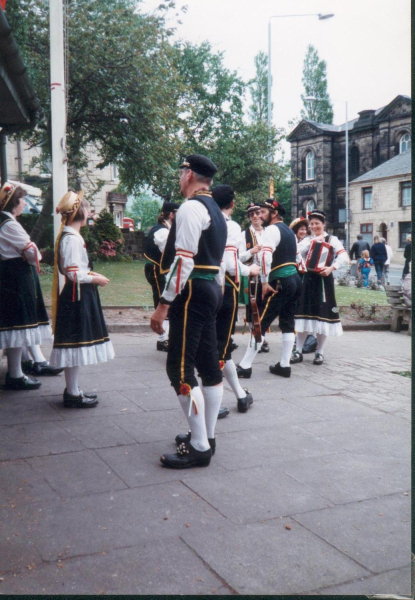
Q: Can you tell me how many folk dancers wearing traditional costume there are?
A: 9